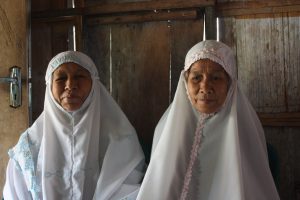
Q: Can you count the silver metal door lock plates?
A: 1